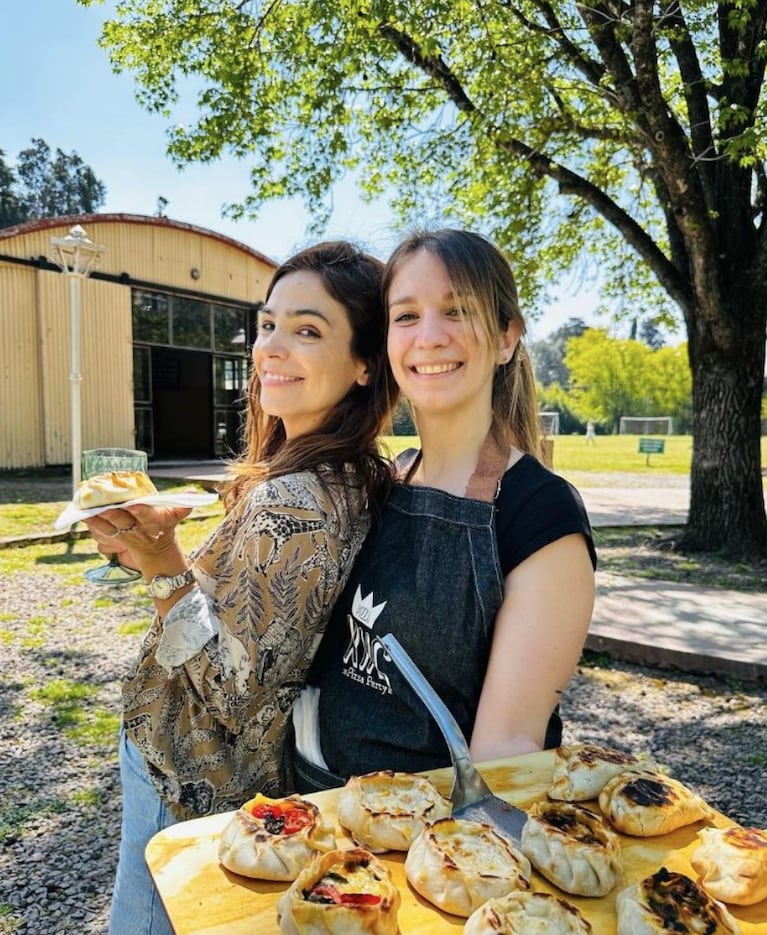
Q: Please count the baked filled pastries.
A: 11